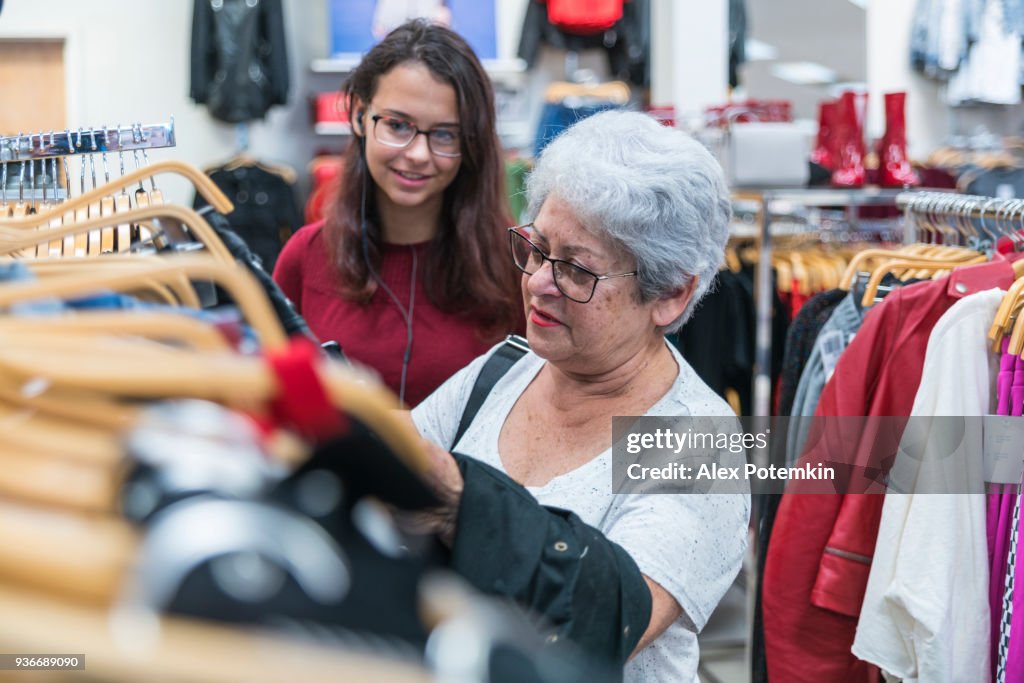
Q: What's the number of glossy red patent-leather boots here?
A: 3